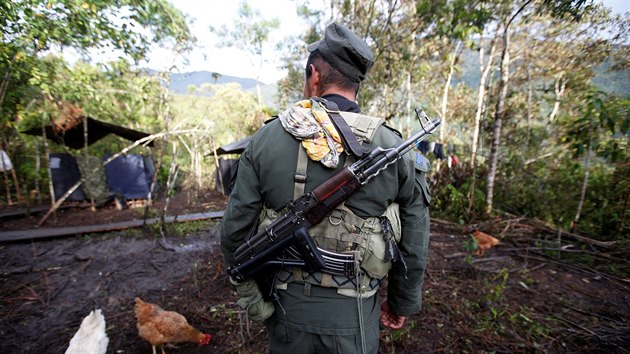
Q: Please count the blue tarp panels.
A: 2